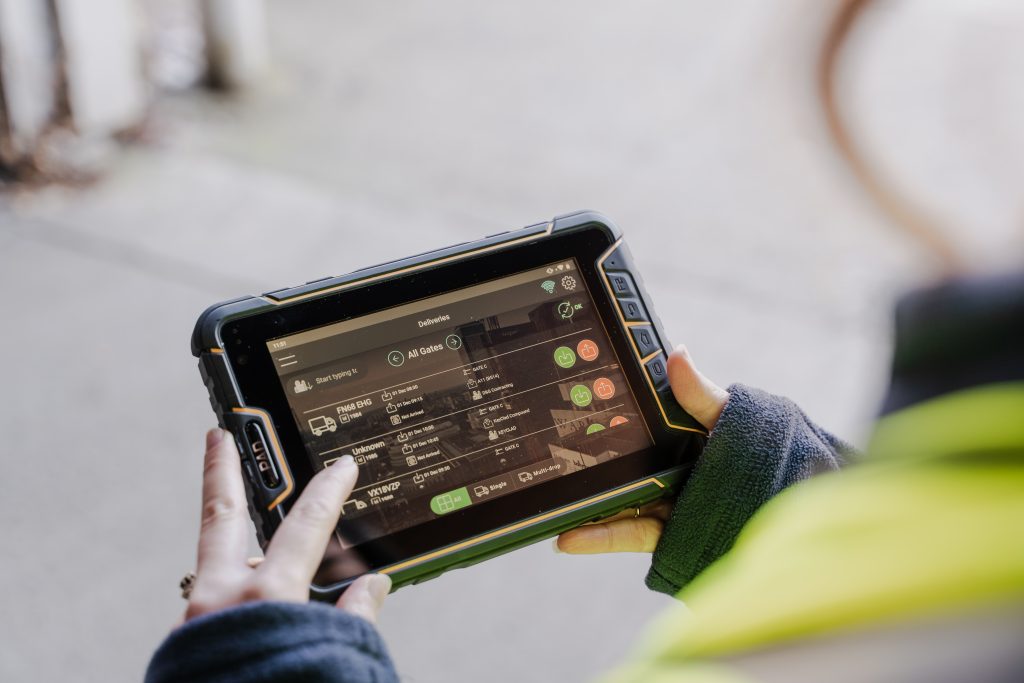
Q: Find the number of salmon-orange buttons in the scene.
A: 3